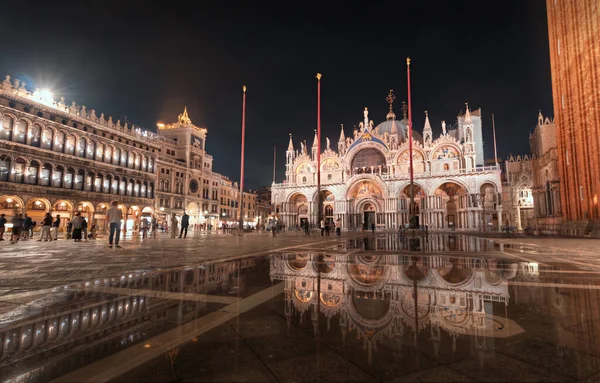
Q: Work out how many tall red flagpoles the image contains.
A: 3